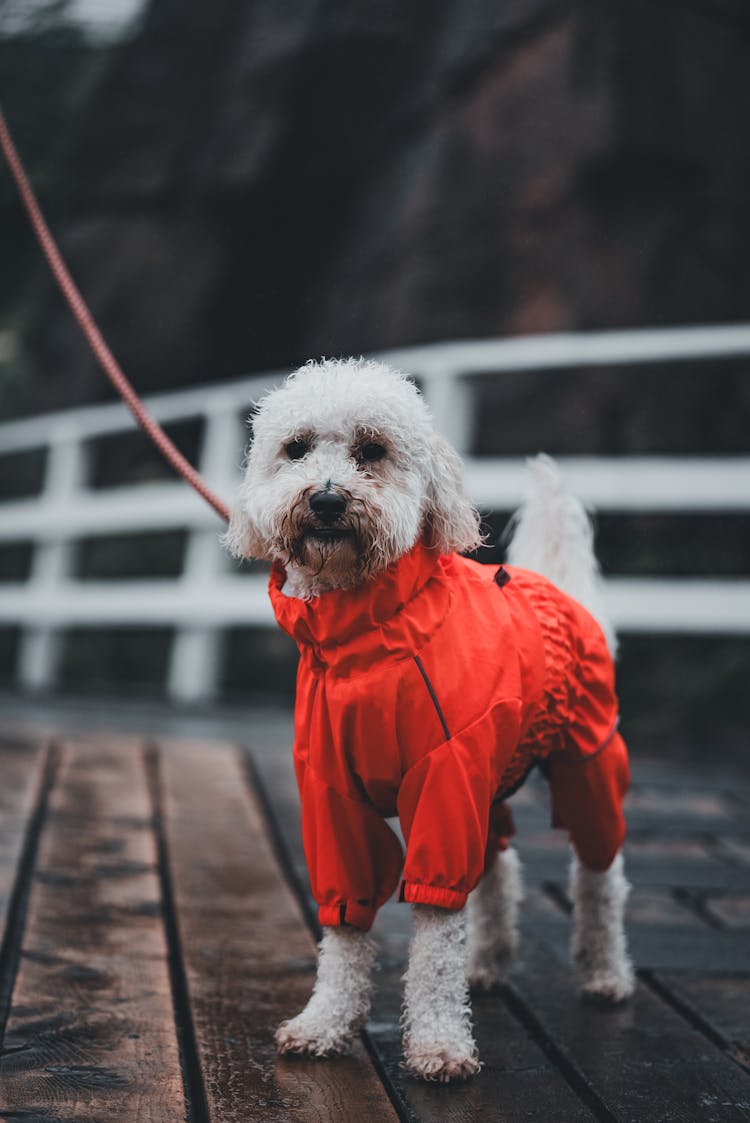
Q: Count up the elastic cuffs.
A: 2